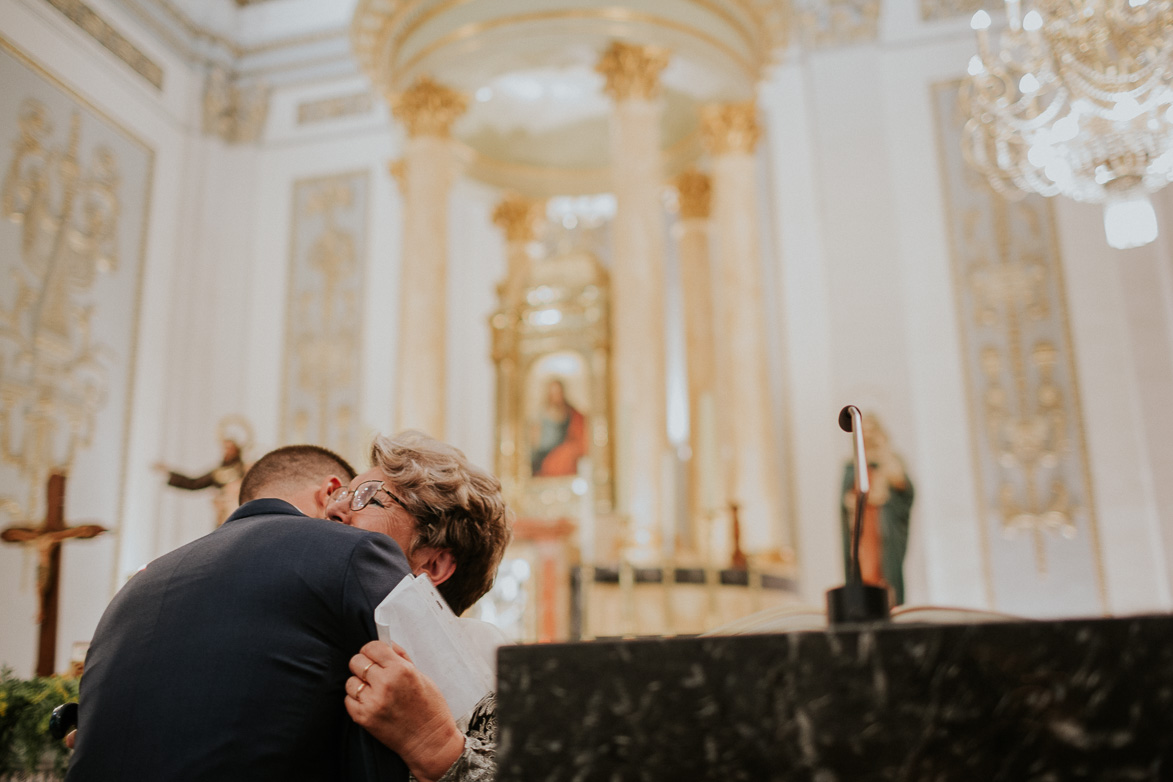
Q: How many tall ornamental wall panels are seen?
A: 3